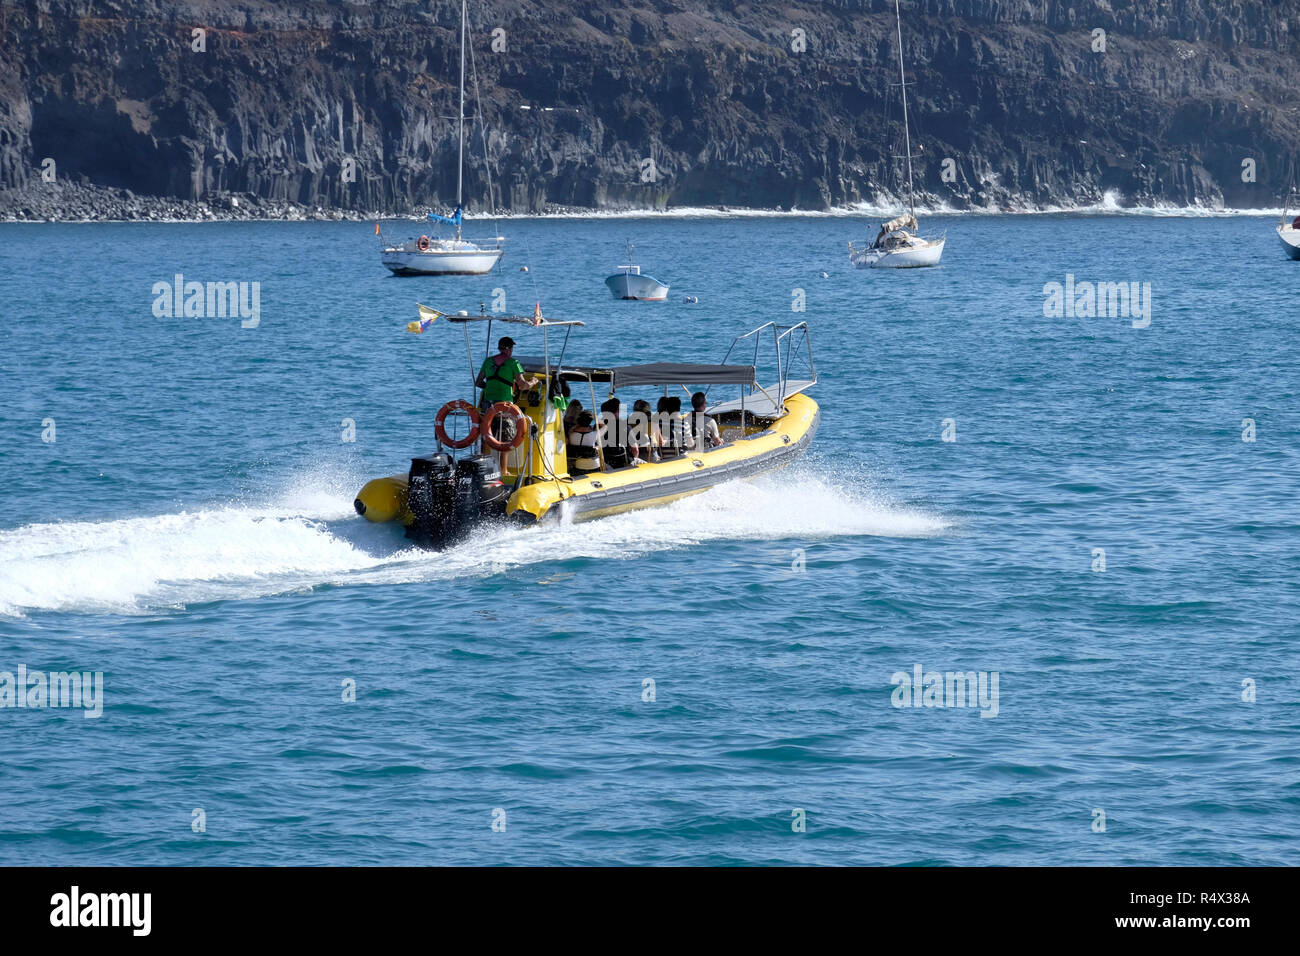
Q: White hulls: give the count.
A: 4